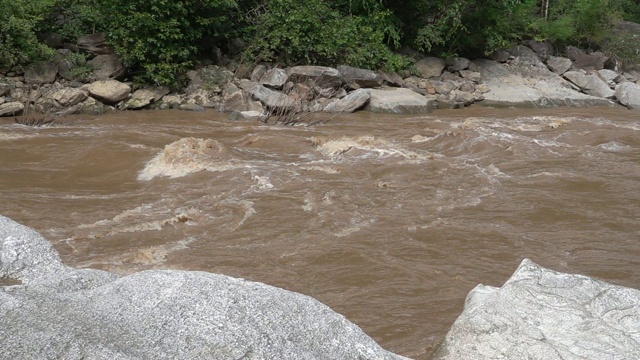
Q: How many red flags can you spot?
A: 0